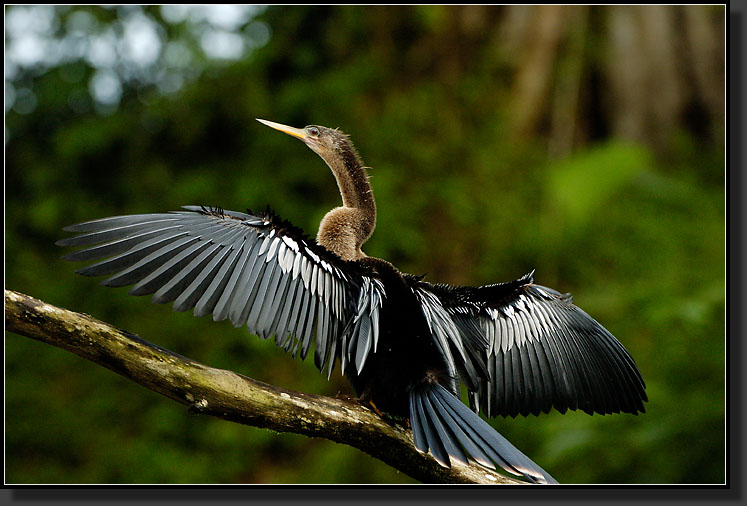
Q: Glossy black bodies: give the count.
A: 1